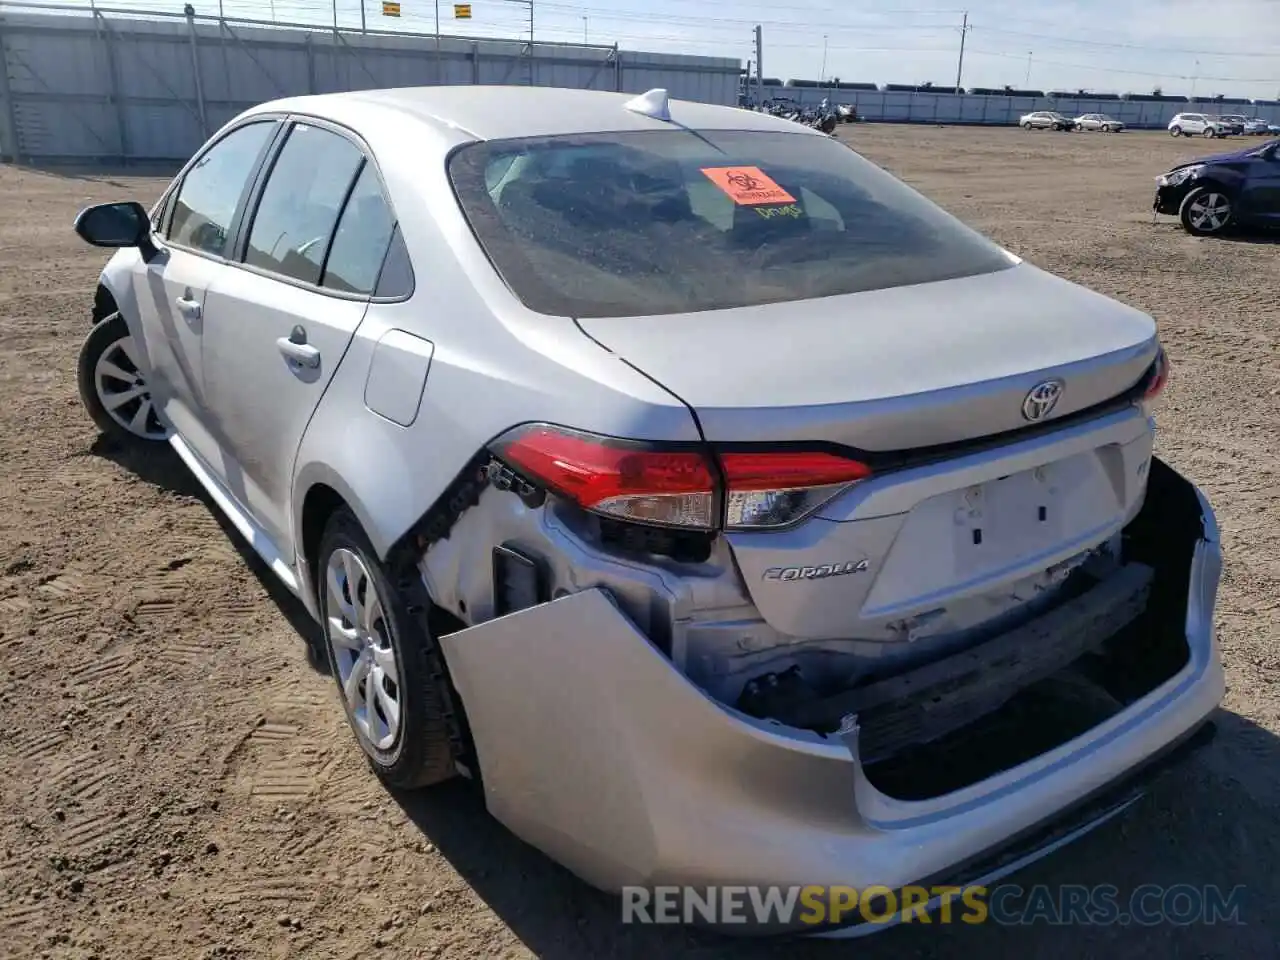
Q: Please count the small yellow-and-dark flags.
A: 2